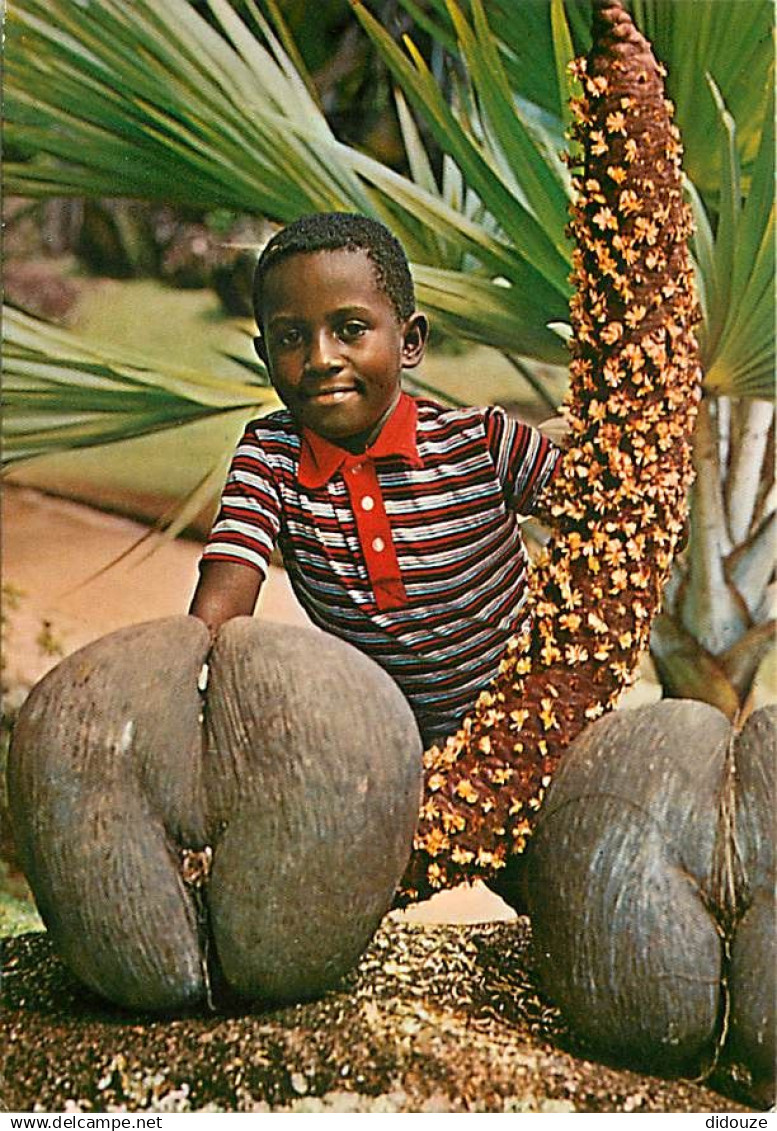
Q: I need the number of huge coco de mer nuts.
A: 2